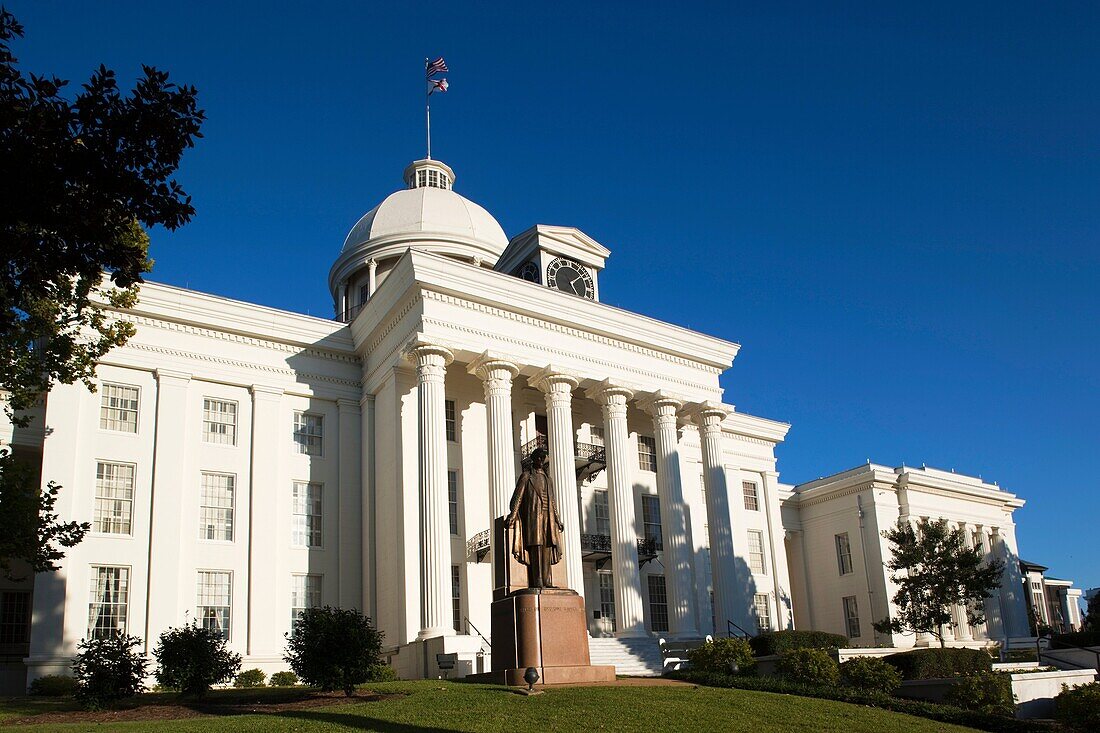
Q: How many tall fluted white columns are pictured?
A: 6